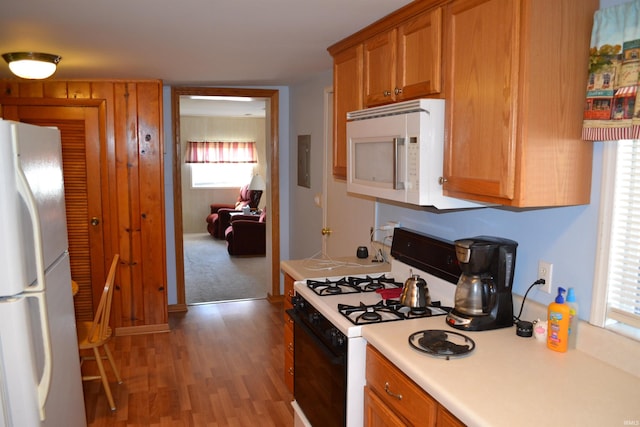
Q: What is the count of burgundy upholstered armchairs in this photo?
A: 2